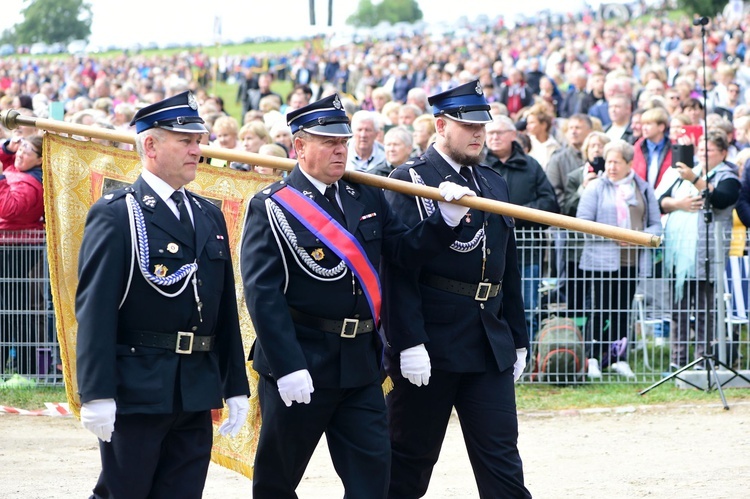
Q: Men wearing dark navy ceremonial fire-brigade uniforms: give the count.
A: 3